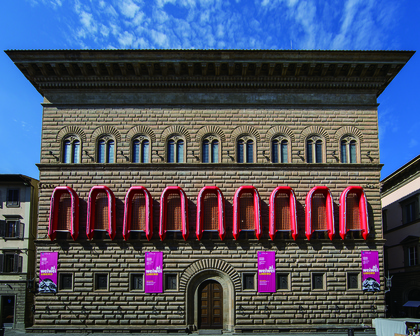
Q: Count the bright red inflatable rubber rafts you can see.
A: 9